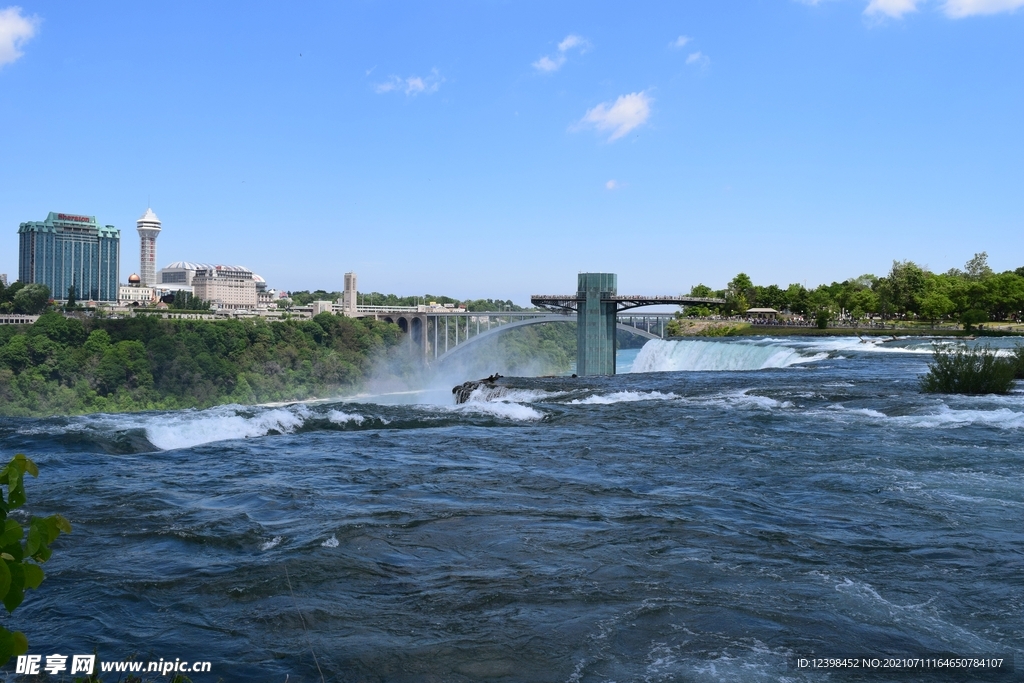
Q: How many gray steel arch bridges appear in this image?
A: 1